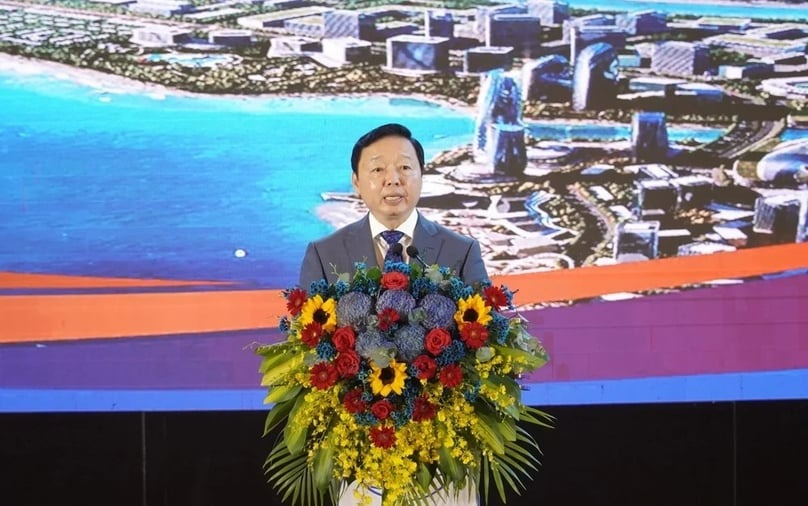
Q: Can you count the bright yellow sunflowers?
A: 3